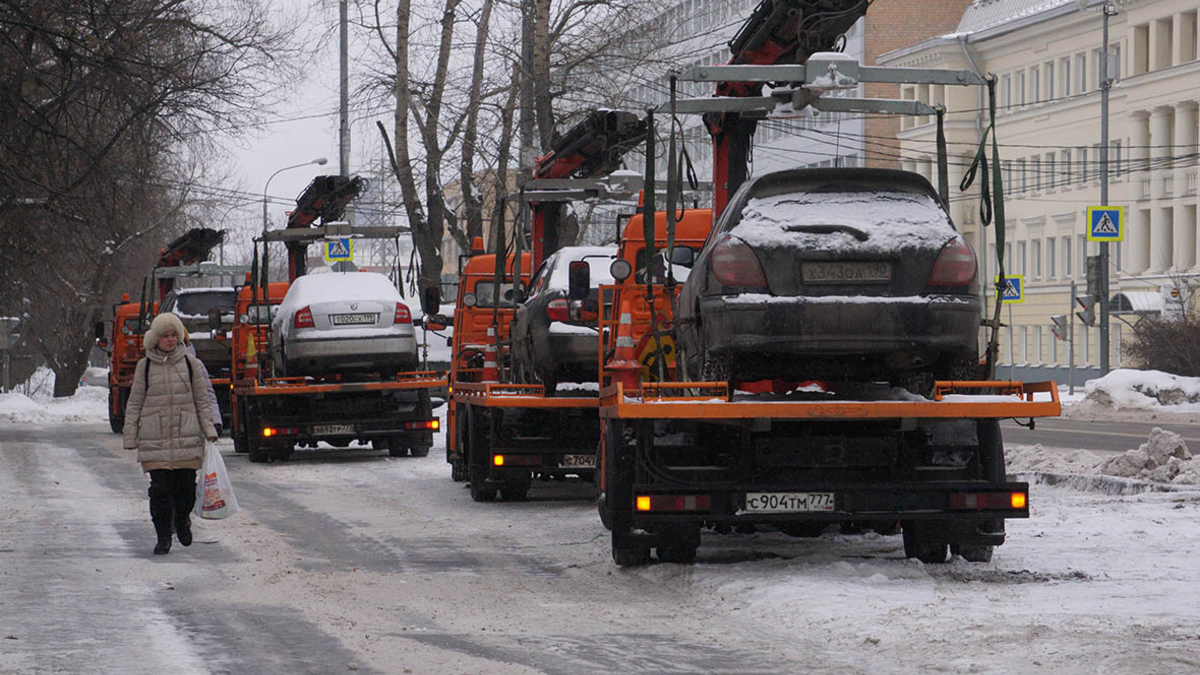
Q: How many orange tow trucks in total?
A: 4